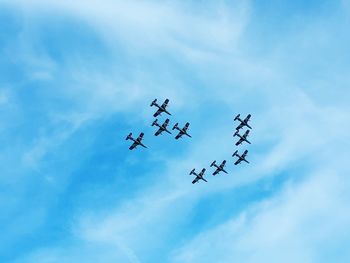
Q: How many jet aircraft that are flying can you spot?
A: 9